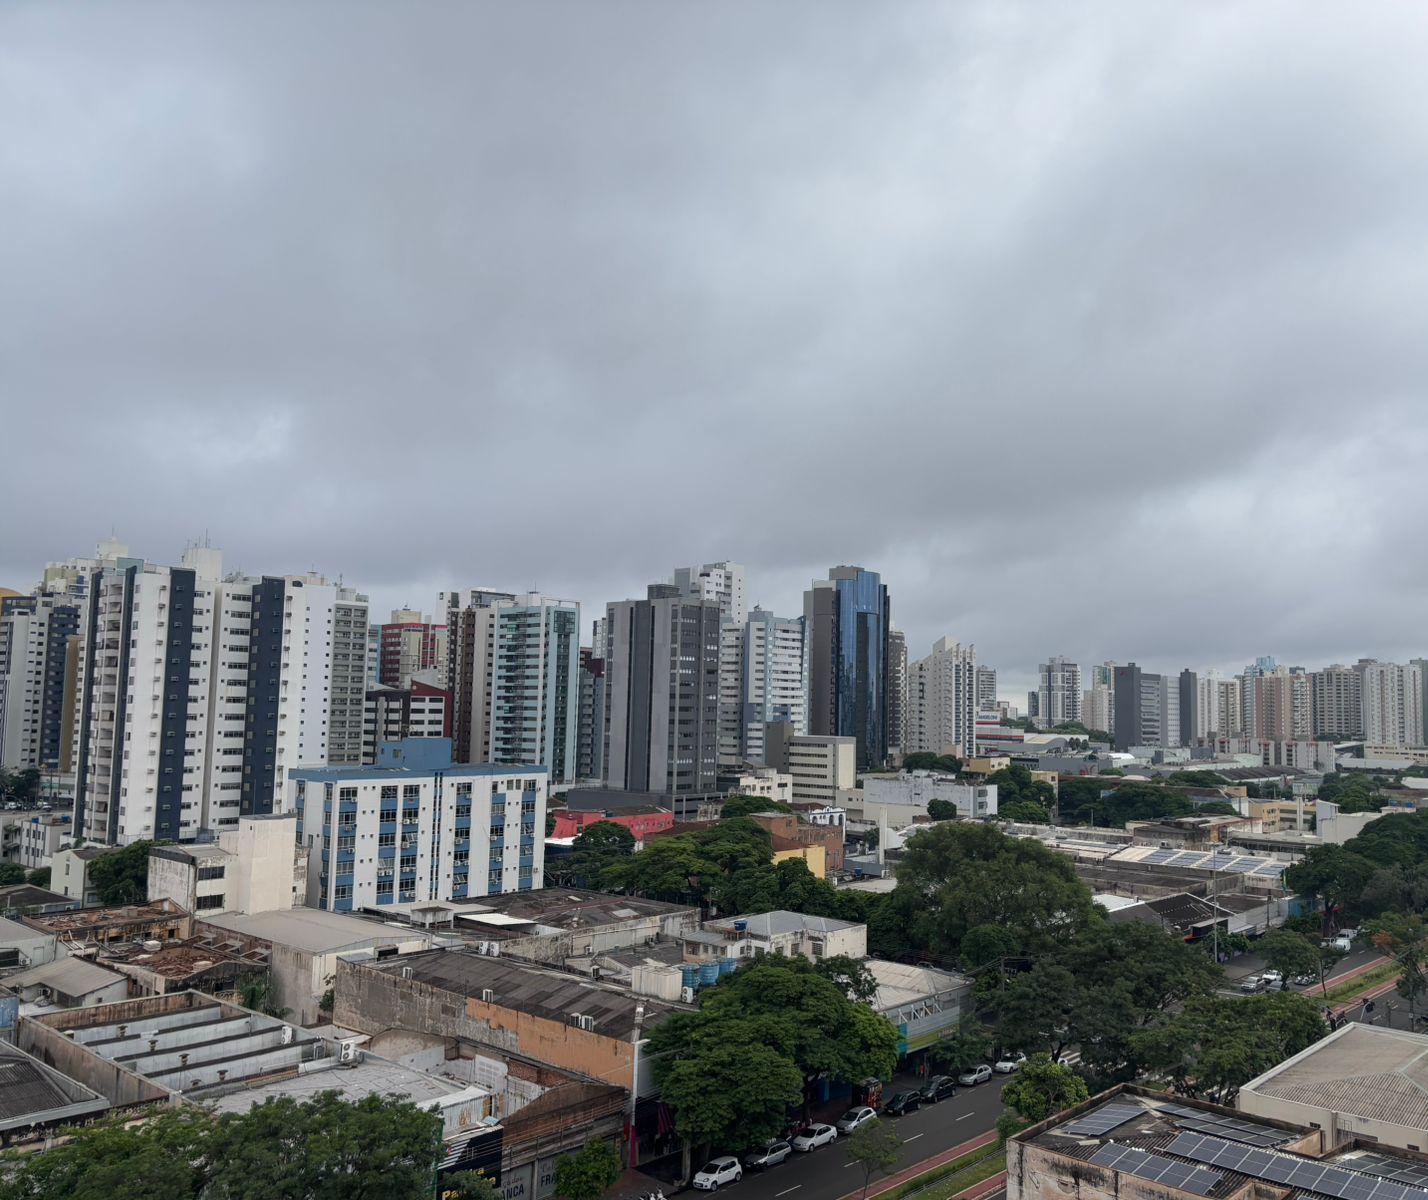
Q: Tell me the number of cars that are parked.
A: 8